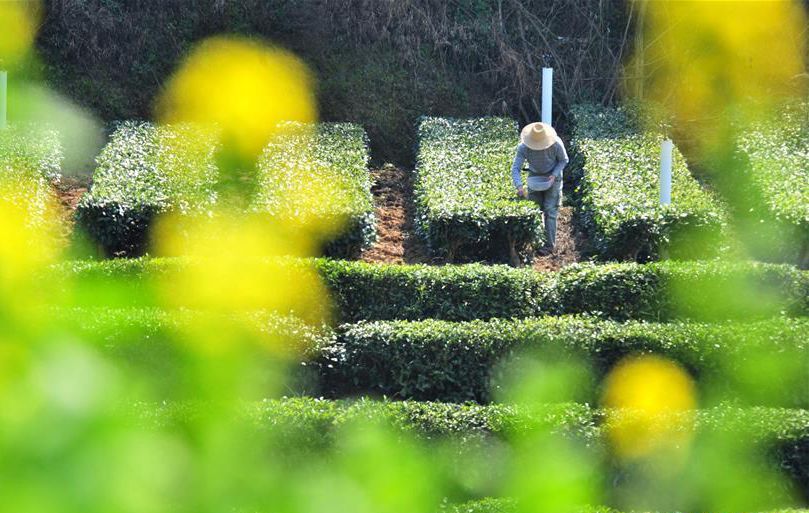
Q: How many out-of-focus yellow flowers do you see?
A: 6